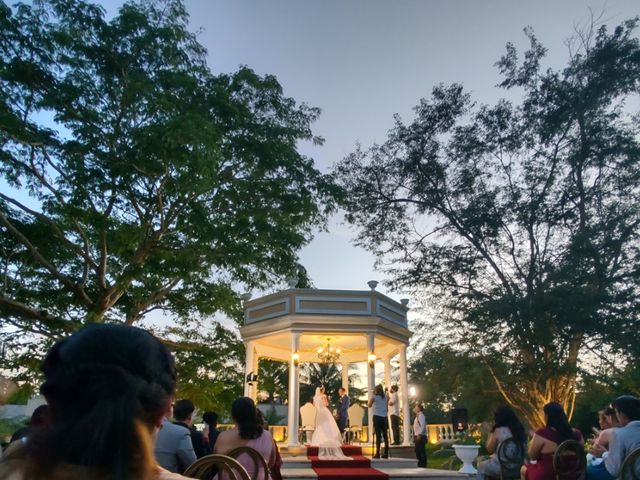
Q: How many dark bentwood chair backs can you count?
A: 5